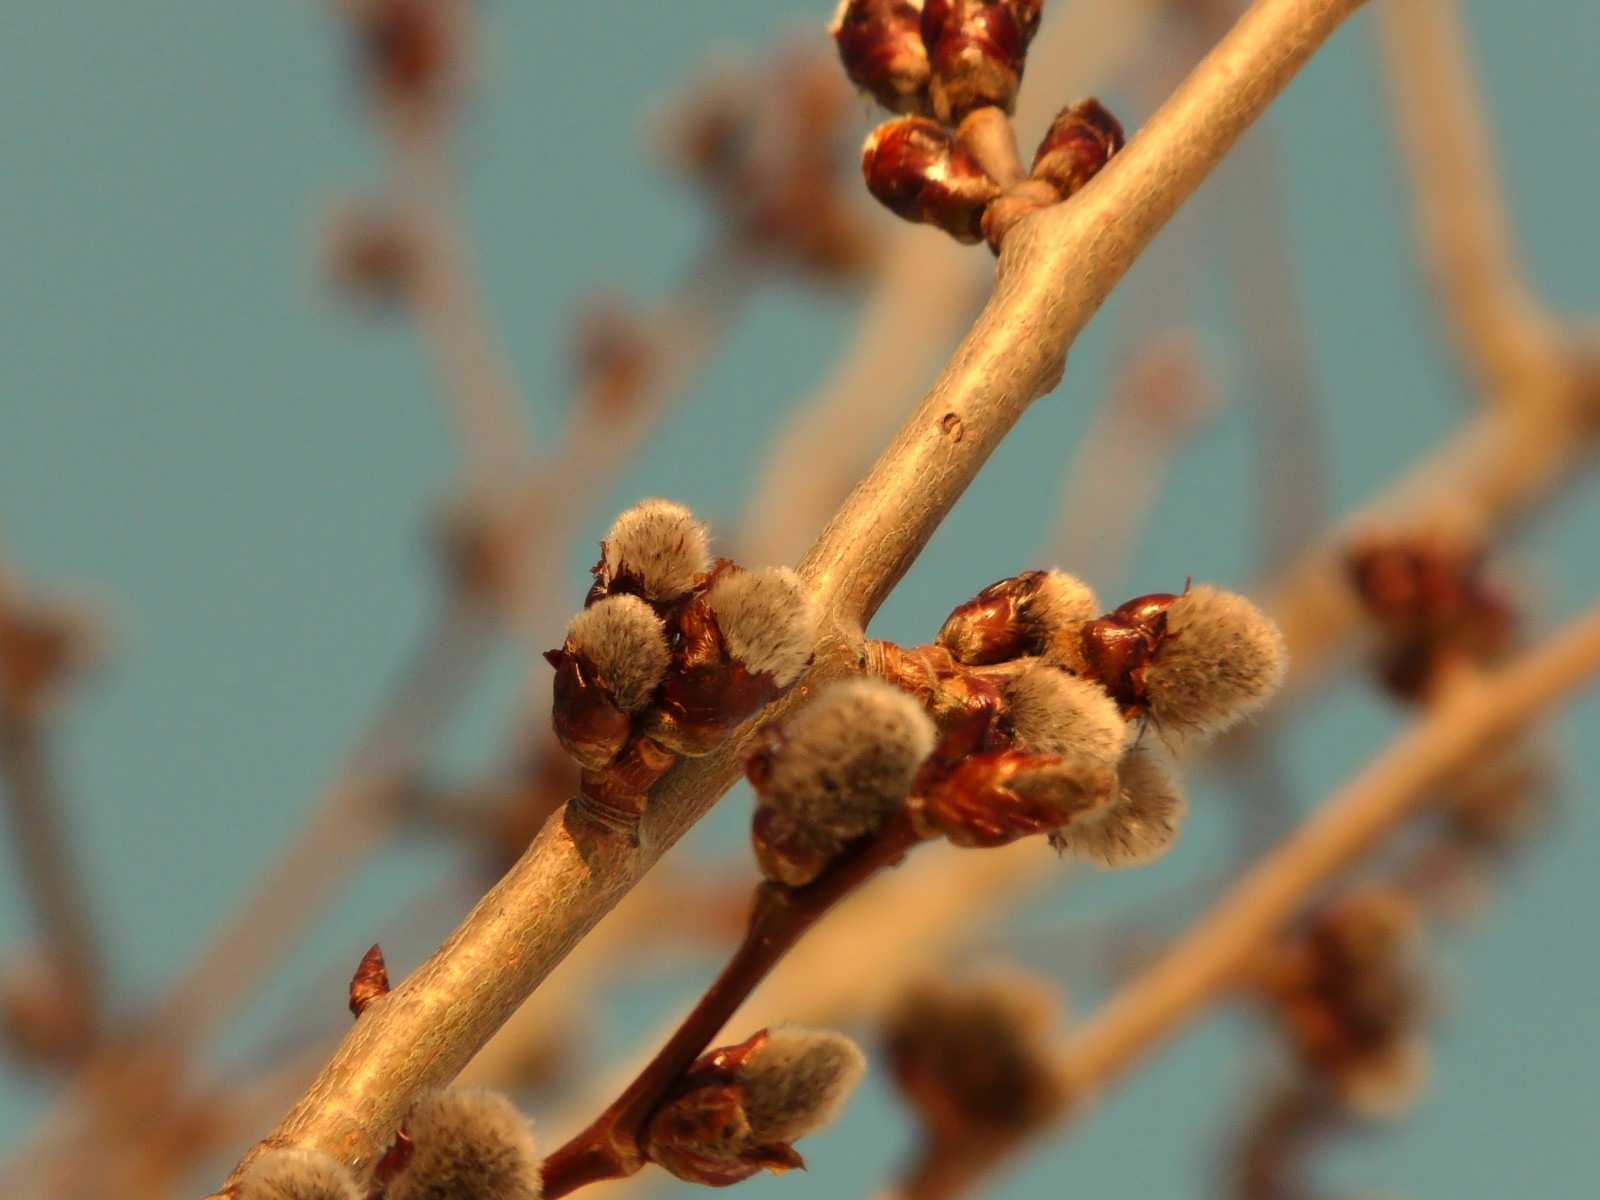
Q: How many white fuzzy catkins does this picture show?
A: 11